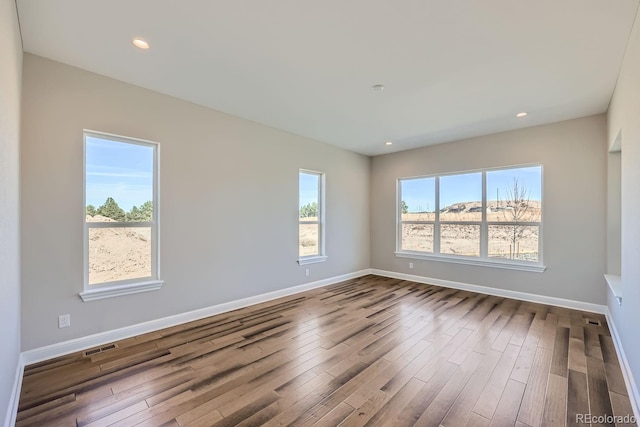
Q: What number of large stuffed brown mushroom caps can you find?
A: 0